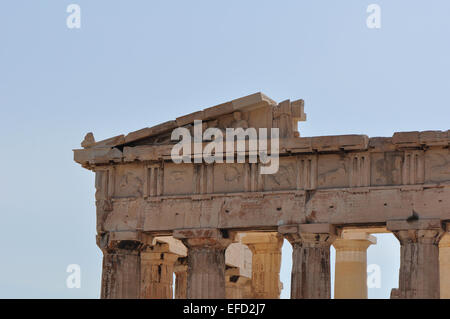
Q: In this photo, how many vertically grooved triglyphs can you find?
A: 7